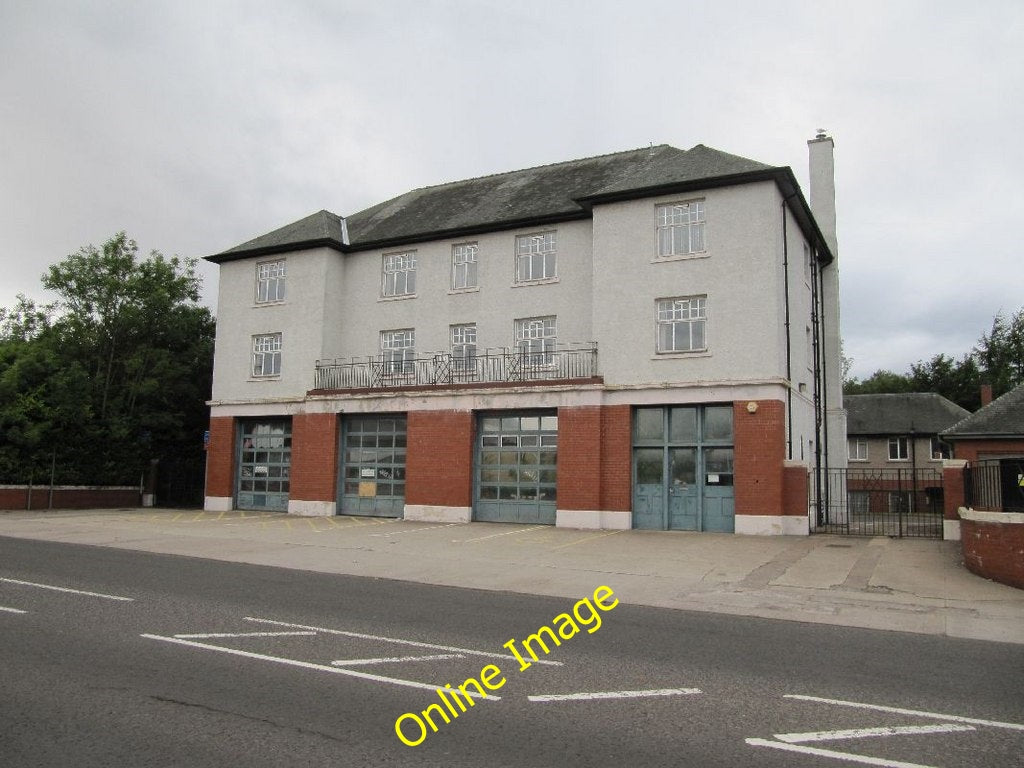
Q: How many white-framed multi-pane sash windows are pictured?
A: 10